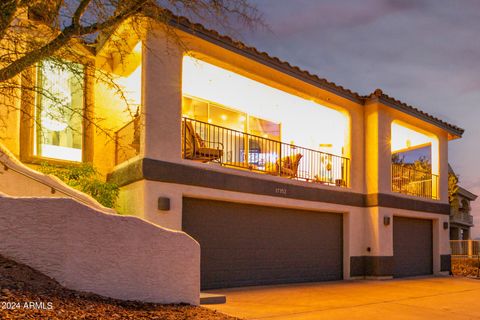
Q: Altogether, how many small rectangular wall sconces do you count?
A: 3